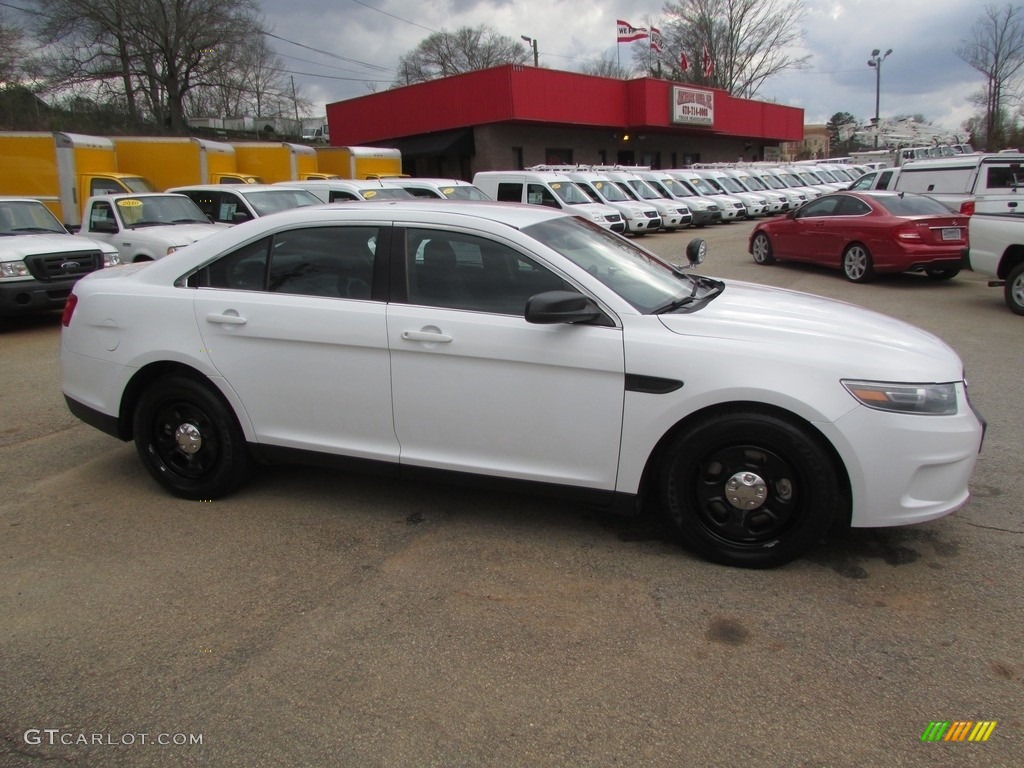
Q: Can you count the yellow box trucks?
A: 4